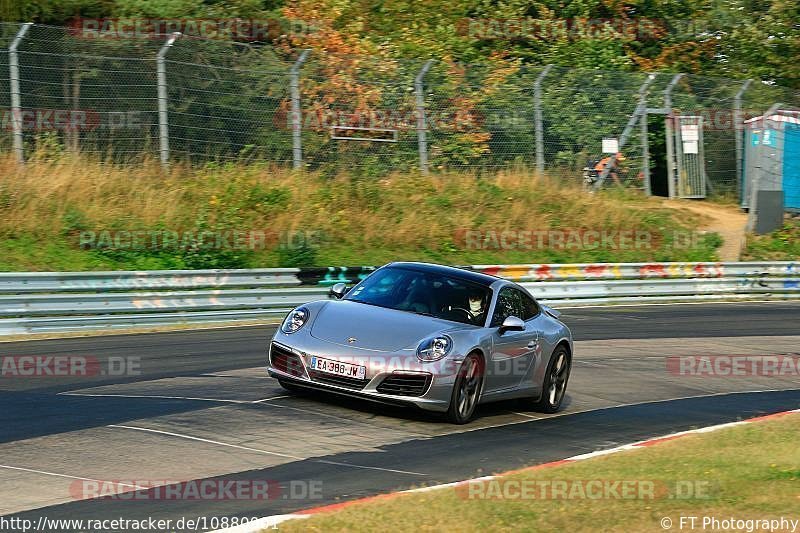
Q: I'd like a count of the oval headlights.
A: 2